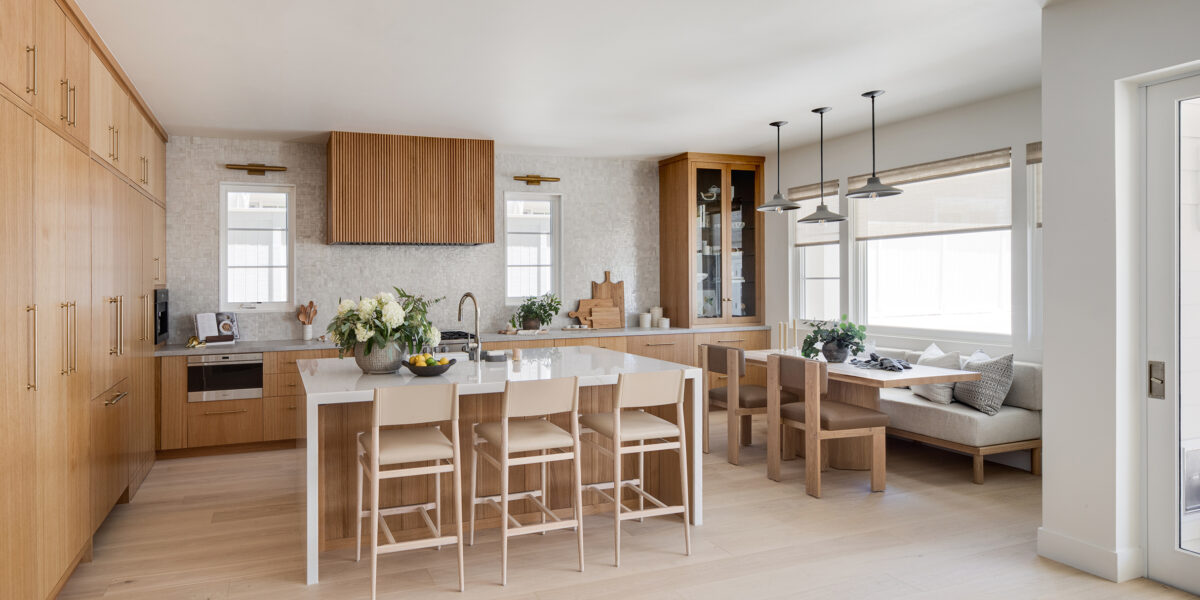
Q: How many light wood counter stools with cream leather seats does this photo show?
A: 3